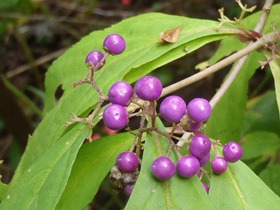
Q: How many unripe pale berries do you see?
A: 0